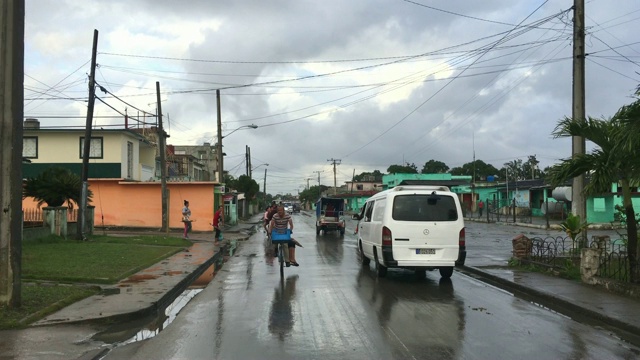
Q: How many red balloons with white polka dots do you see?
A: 0